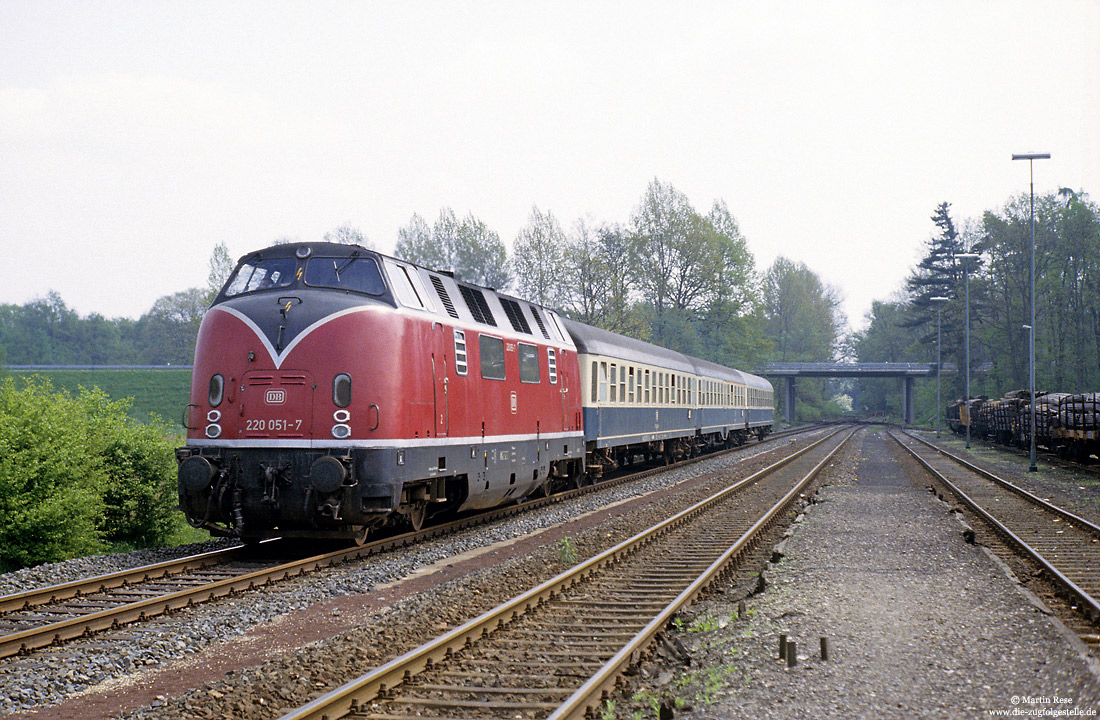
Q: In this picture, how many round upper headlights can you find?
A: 1